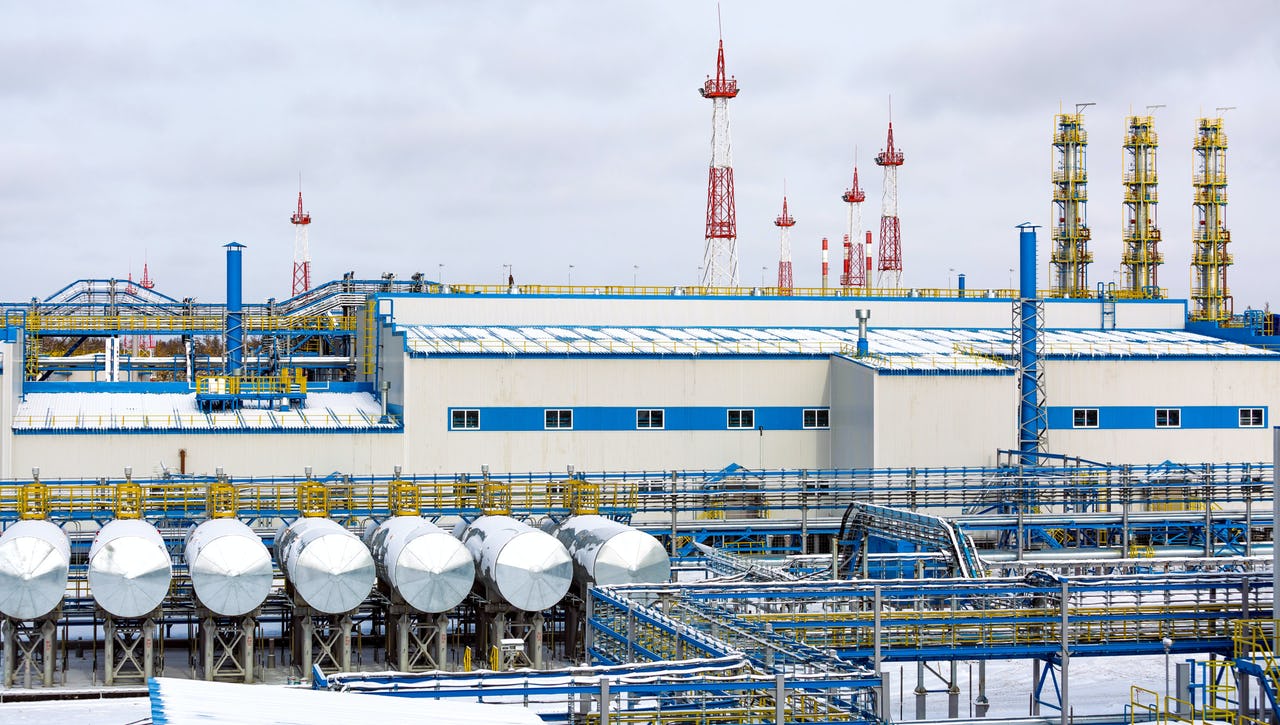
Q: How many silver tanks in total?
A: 7